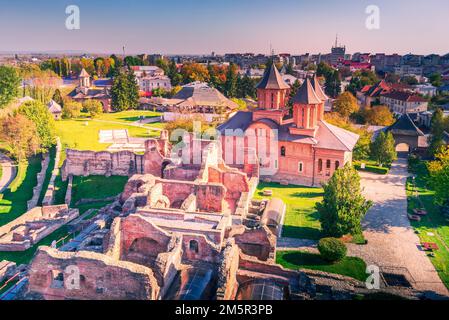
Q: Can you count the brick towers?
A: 3